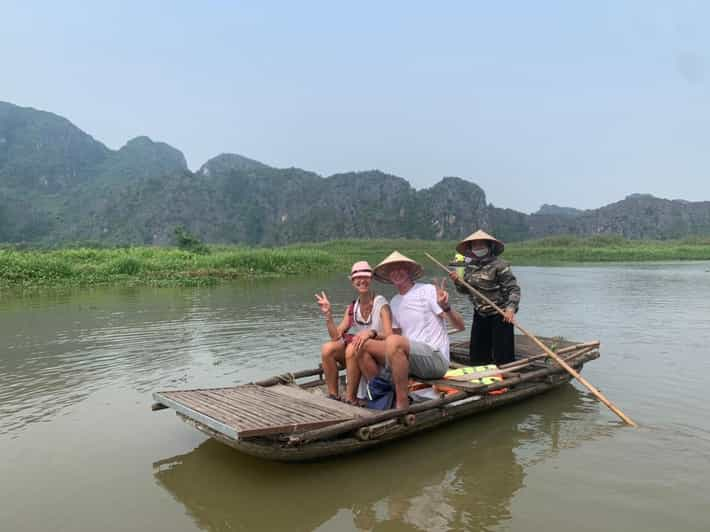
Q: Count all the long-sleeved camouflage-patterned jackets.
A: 1